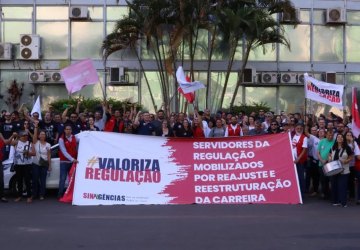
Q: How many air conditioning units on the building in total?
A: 13